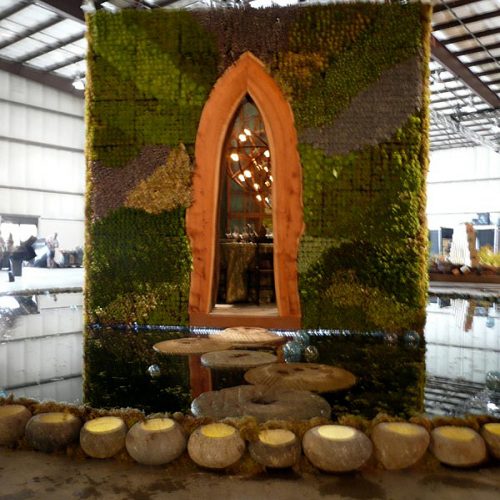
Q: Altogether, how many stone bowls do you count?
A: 10